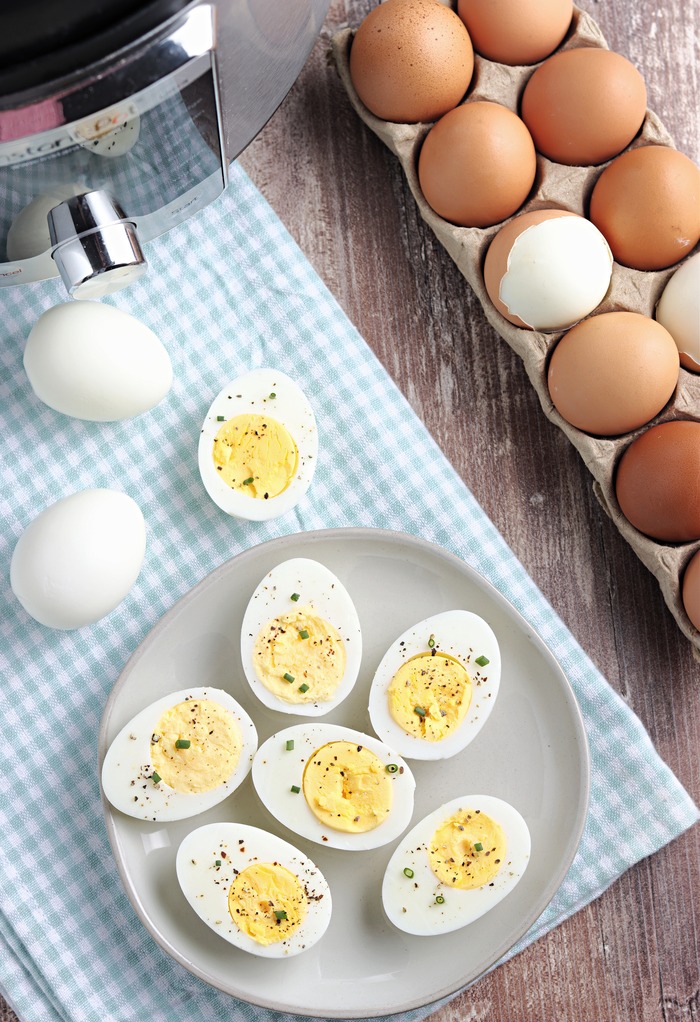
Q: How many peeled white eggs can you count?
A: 2